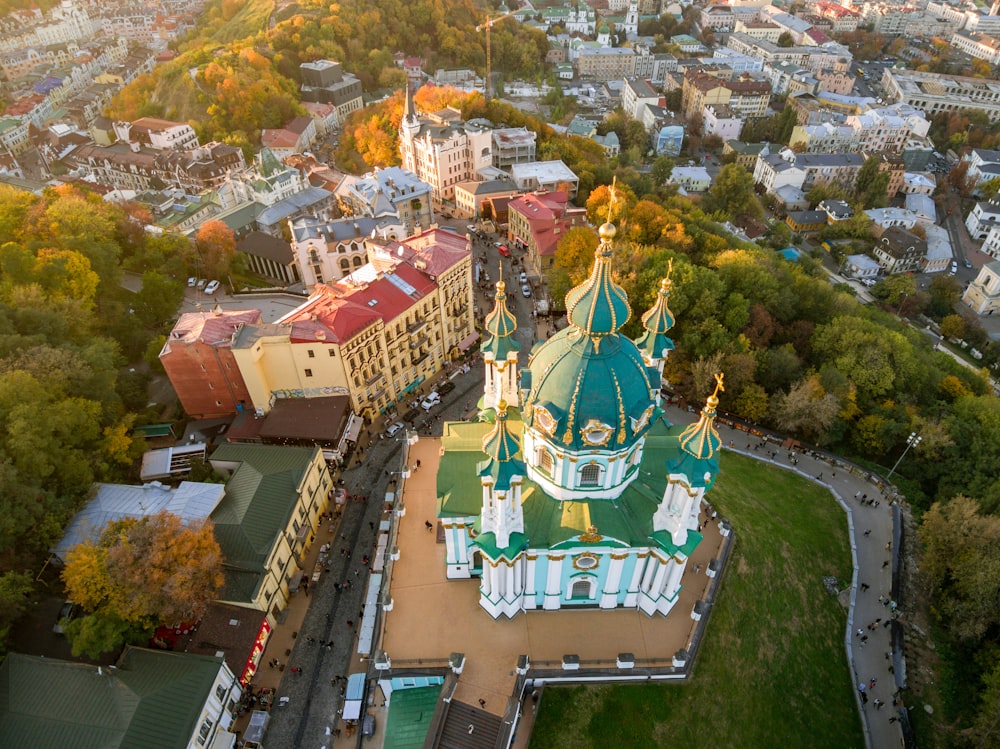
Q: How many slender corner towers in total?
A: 4